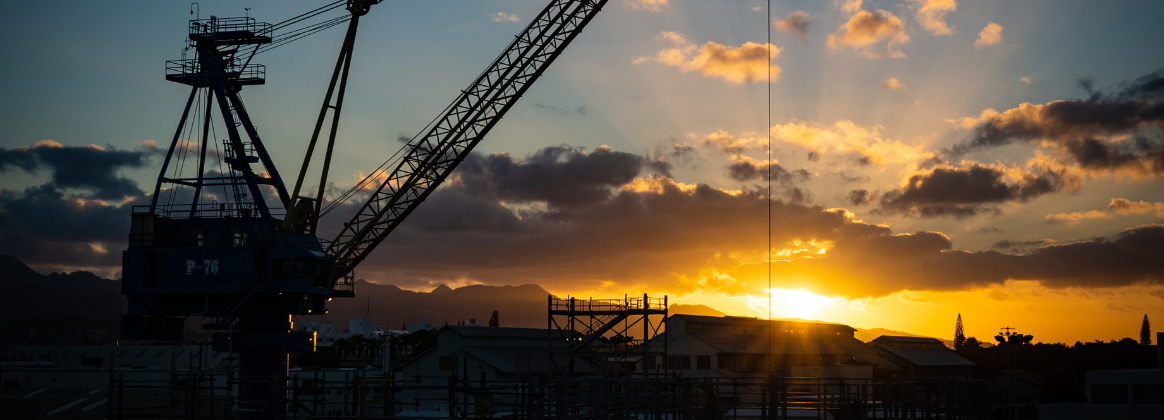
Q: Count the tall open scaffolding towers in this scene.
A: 1